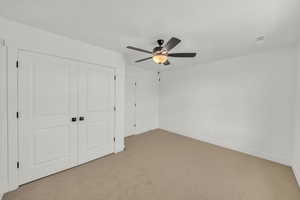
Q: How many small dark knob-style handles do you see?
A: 2